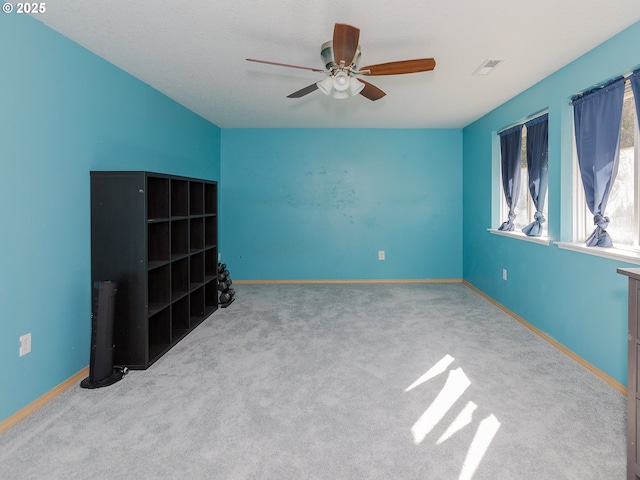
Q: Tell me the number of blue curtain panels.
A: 4